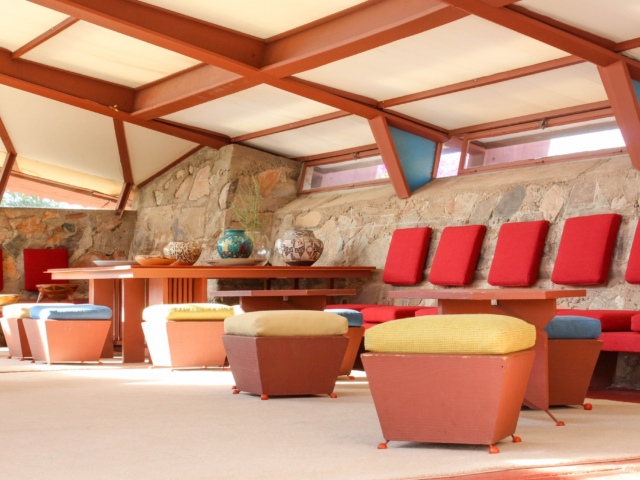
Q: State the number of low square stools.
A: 7